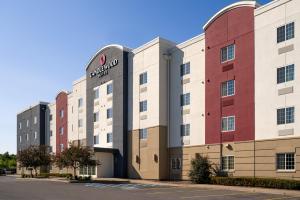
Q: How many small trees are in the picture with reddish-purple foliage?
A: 2